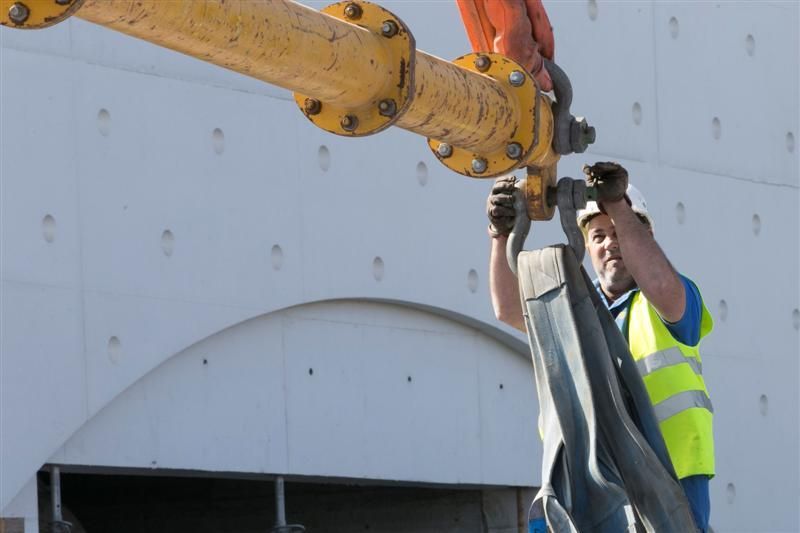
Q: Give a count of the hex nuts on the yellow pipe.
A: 12